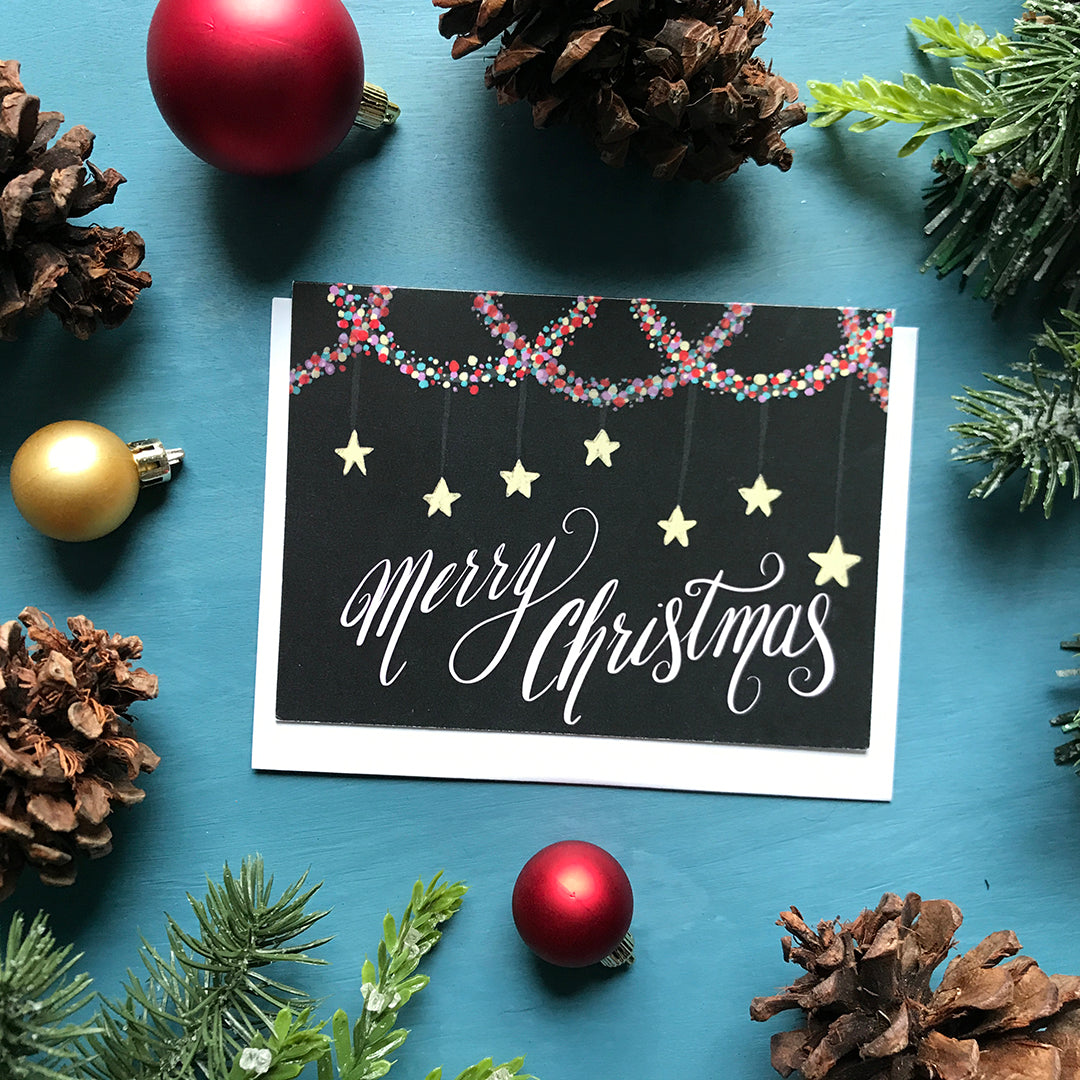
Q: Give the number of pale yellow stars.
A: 7